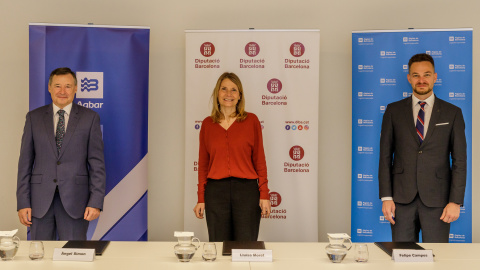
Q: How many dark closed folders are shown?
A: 3